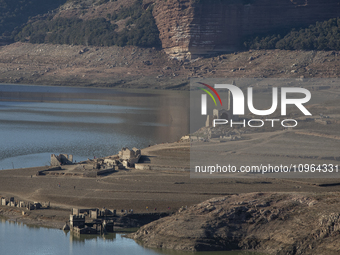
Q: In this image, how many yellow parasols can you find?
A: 0